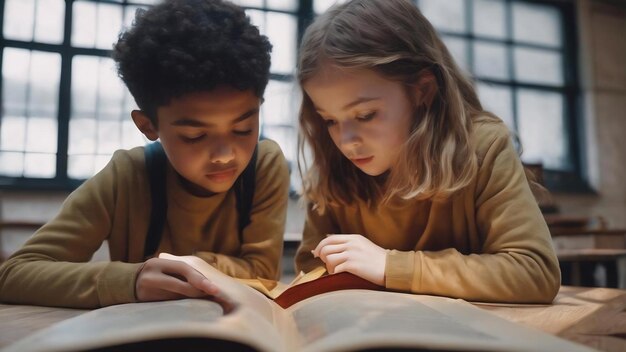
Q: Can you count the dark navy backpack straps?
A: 2